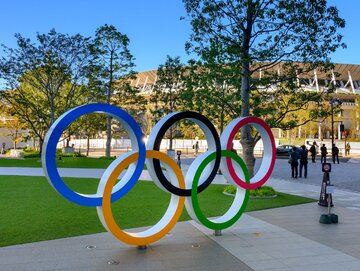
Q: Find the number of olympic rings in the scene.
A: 5